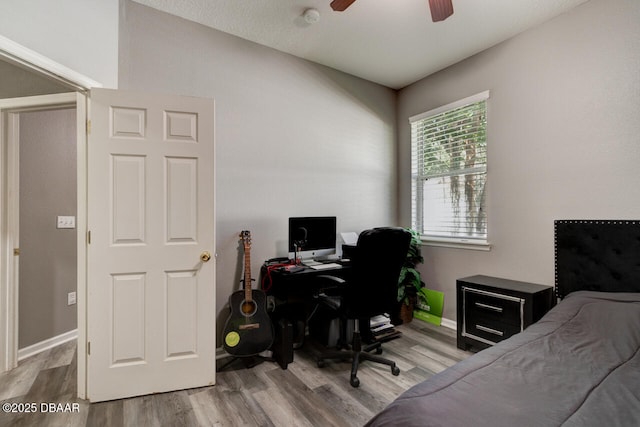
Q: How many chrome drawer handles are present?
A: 2